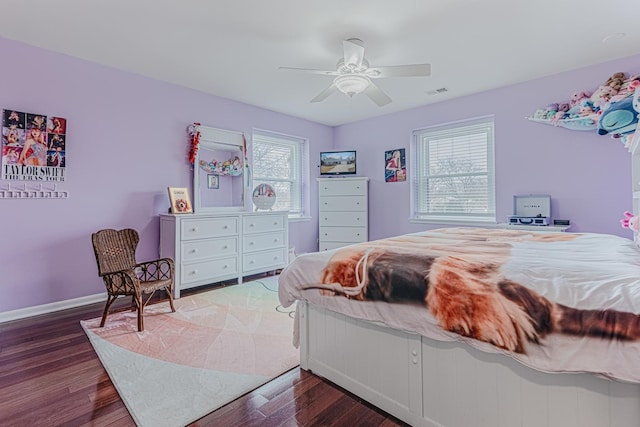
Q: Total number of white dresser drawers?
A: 11